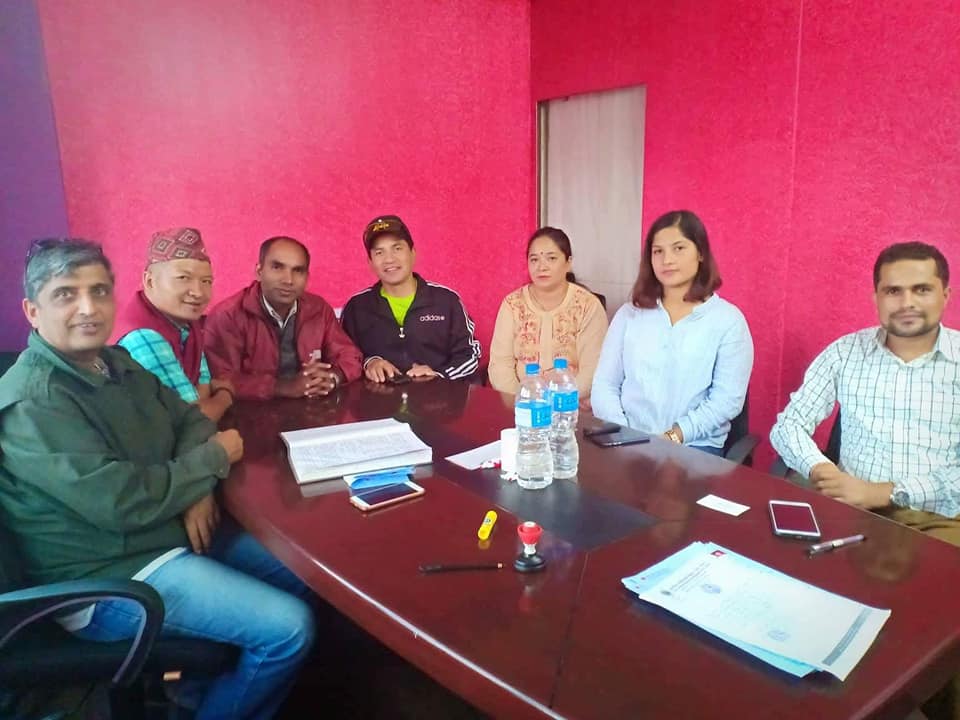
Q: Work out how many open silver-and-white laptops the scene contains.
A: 0